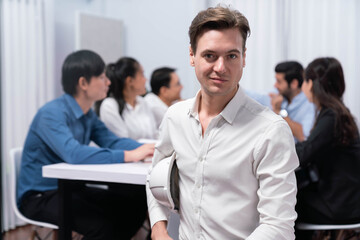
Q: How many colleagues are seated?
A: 5